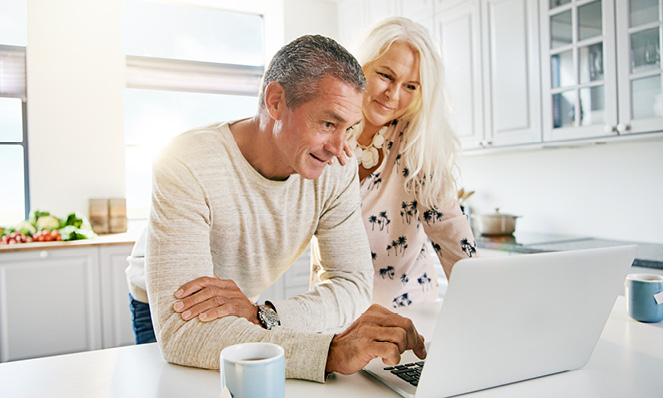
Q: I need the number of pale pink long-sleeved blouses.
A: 1